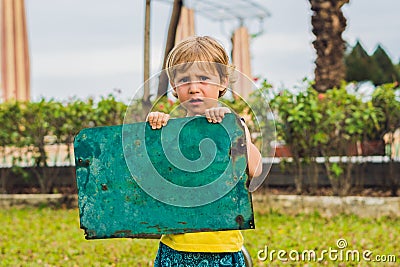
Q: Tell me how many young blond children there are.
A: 1